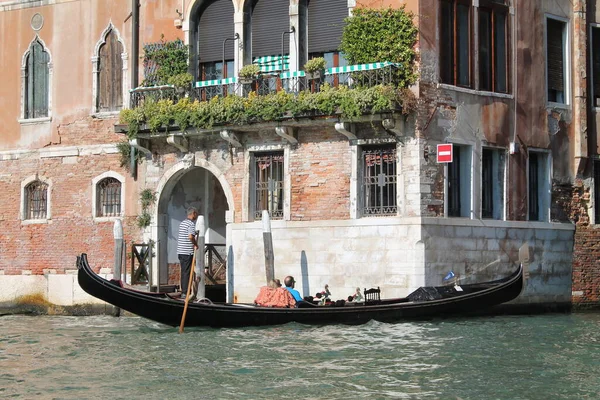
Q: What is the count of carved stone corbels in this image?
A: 6